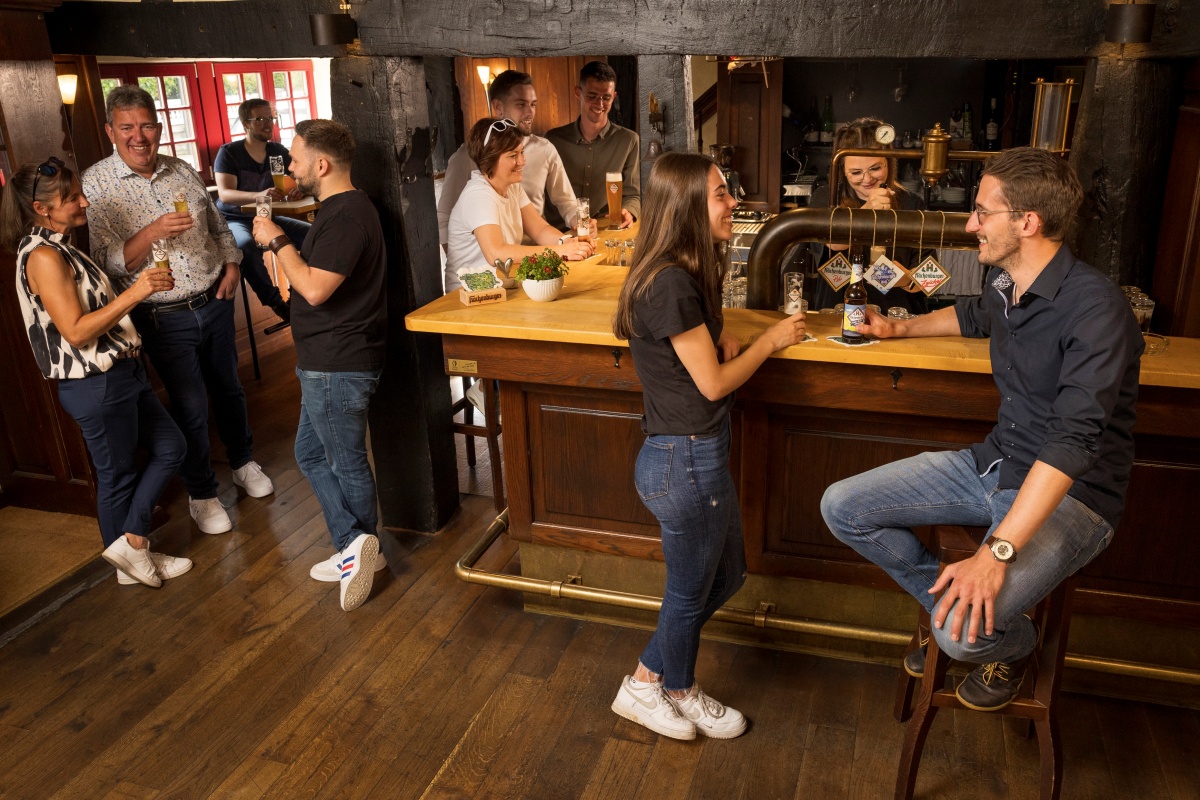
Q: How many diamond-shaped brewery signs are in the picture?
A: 3